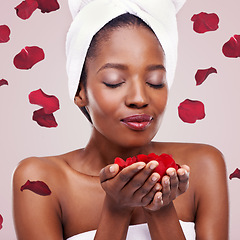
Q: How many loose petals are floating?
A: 14